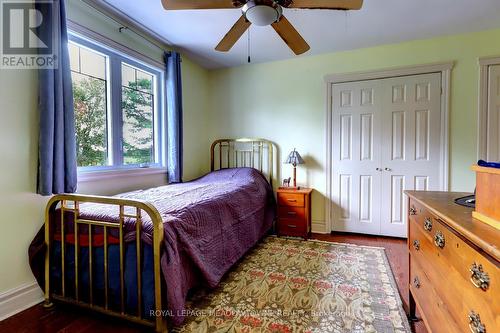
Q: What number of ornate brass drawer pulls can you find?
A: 7